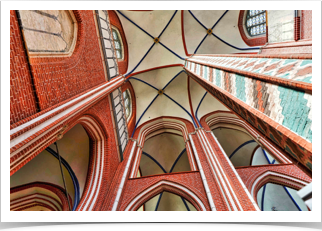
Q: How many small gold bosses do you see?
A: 3